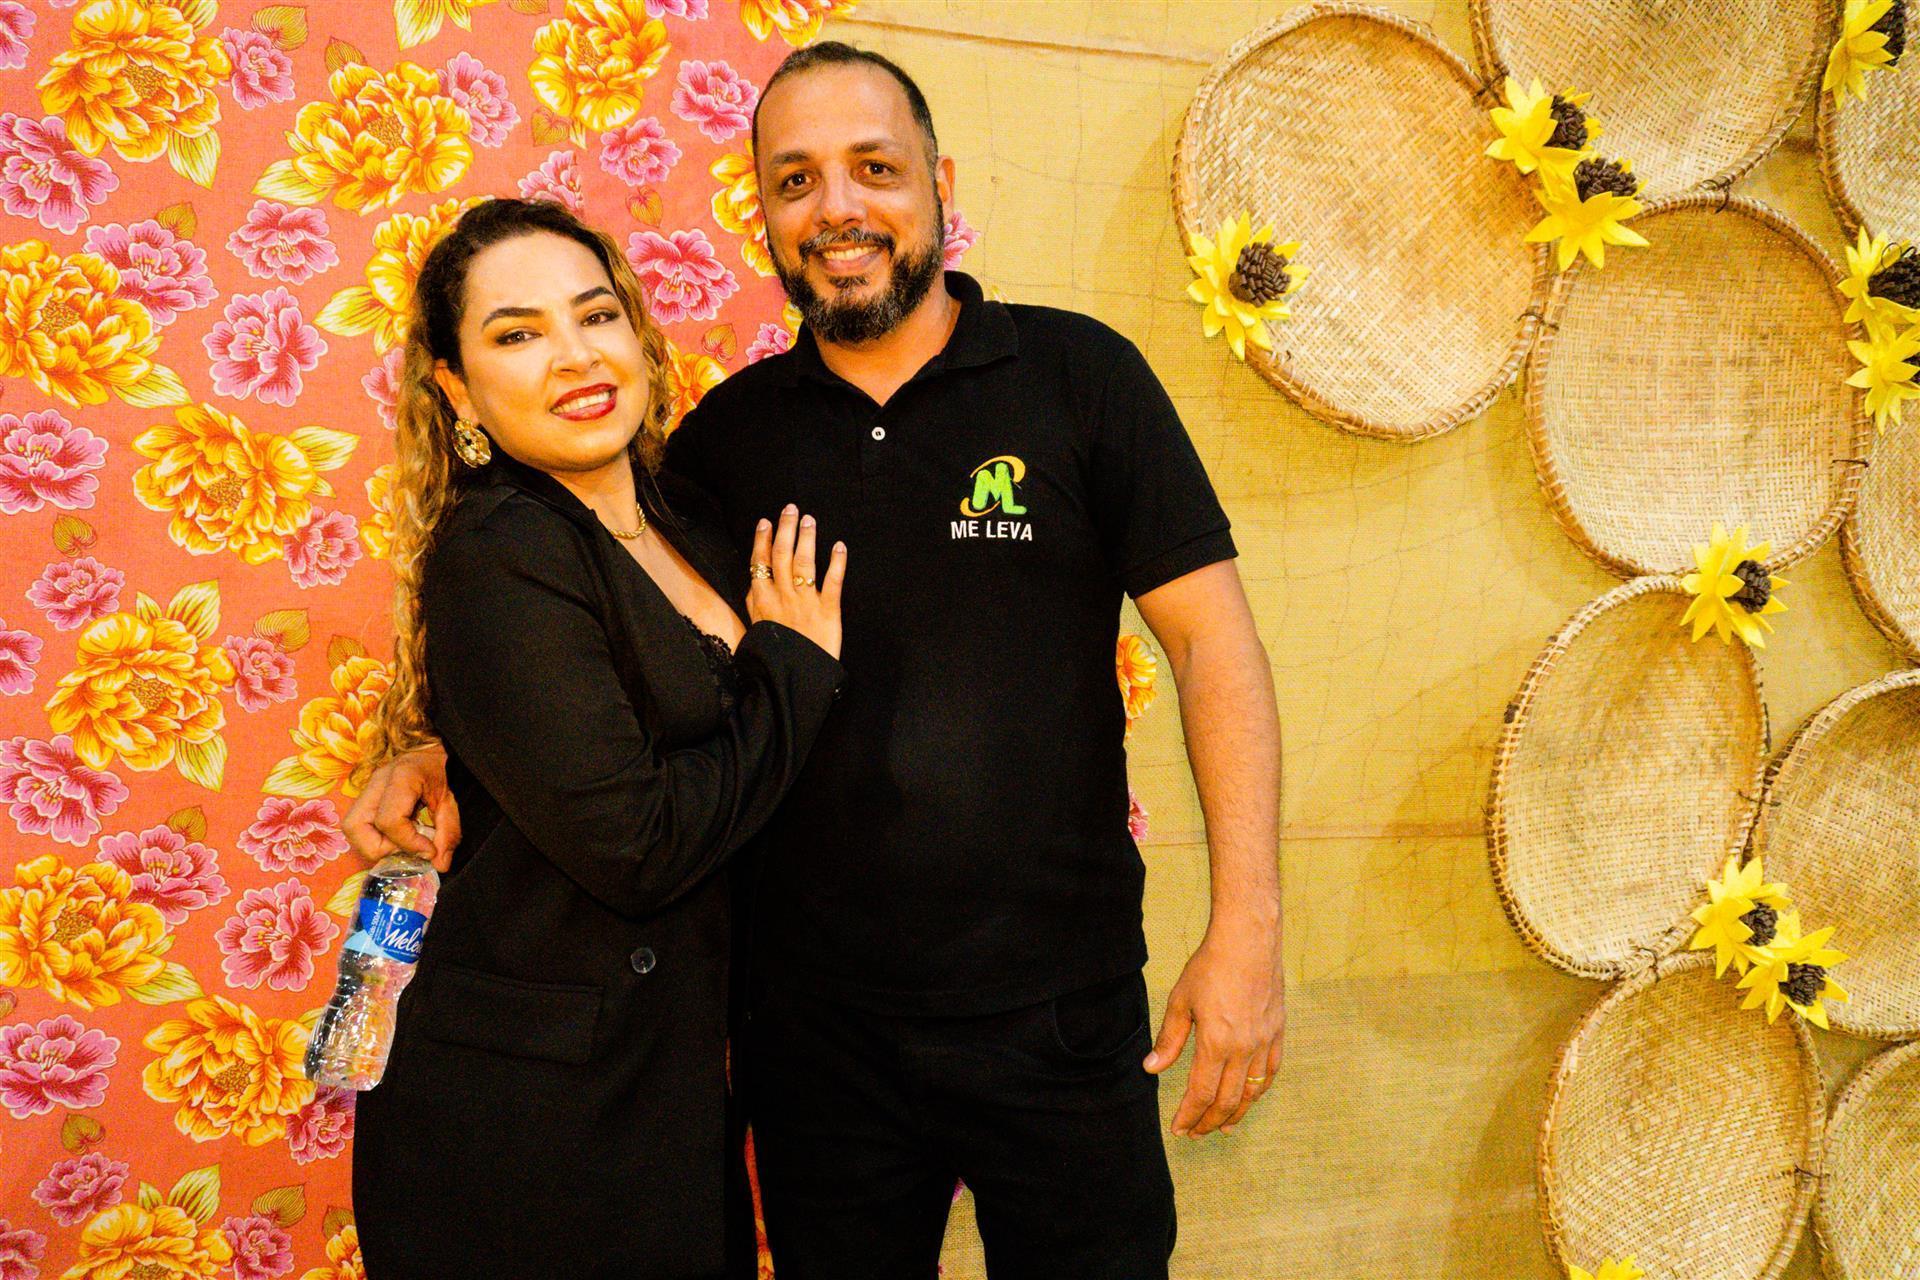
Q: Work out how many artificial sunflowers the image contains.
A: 10